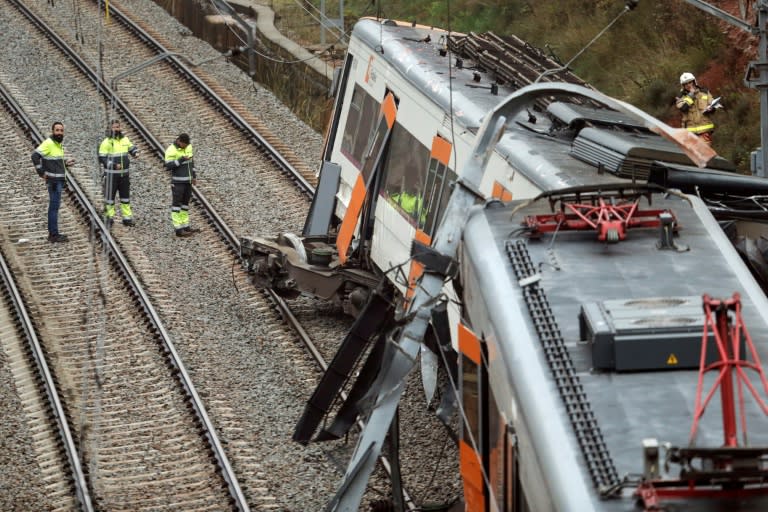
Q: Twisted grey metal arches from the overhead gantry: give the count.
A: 1